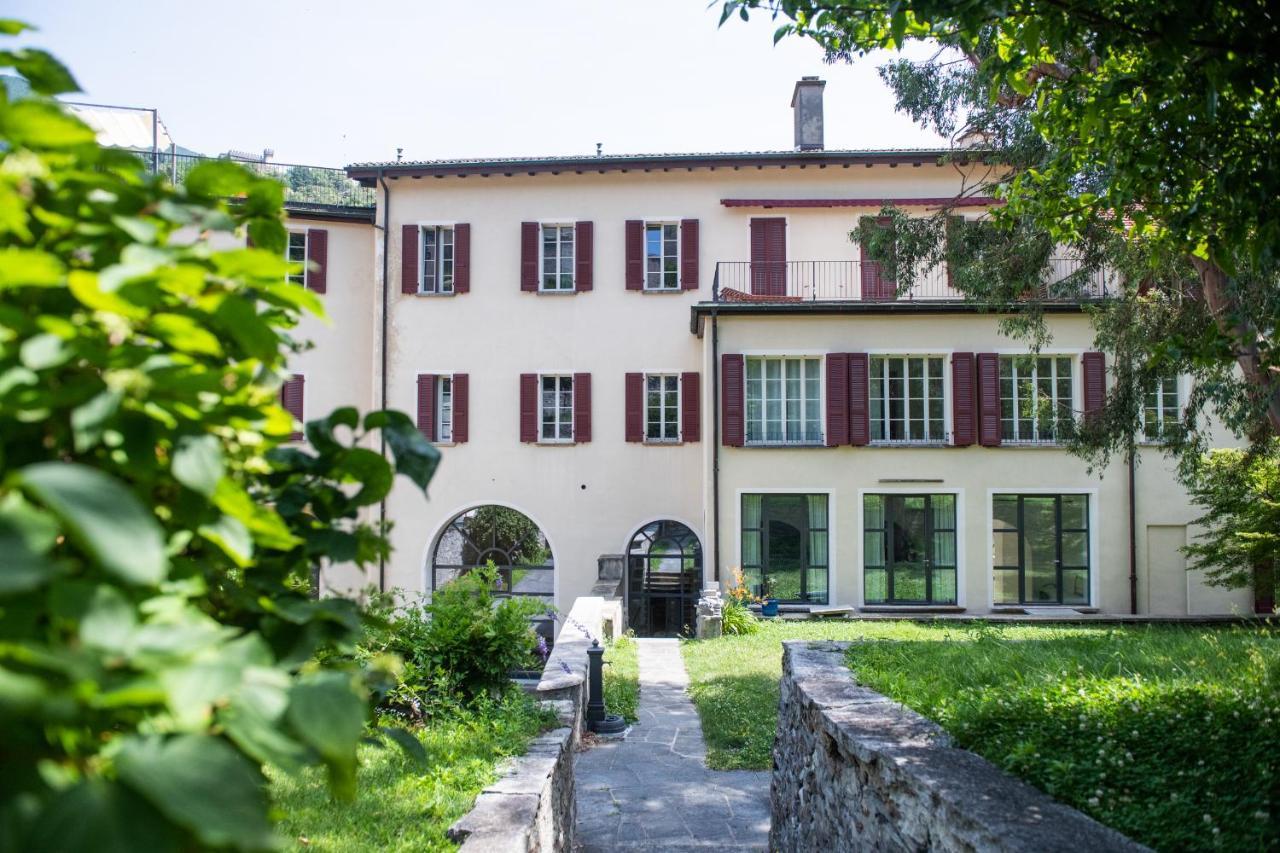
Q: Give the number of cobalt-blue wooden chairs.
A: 0